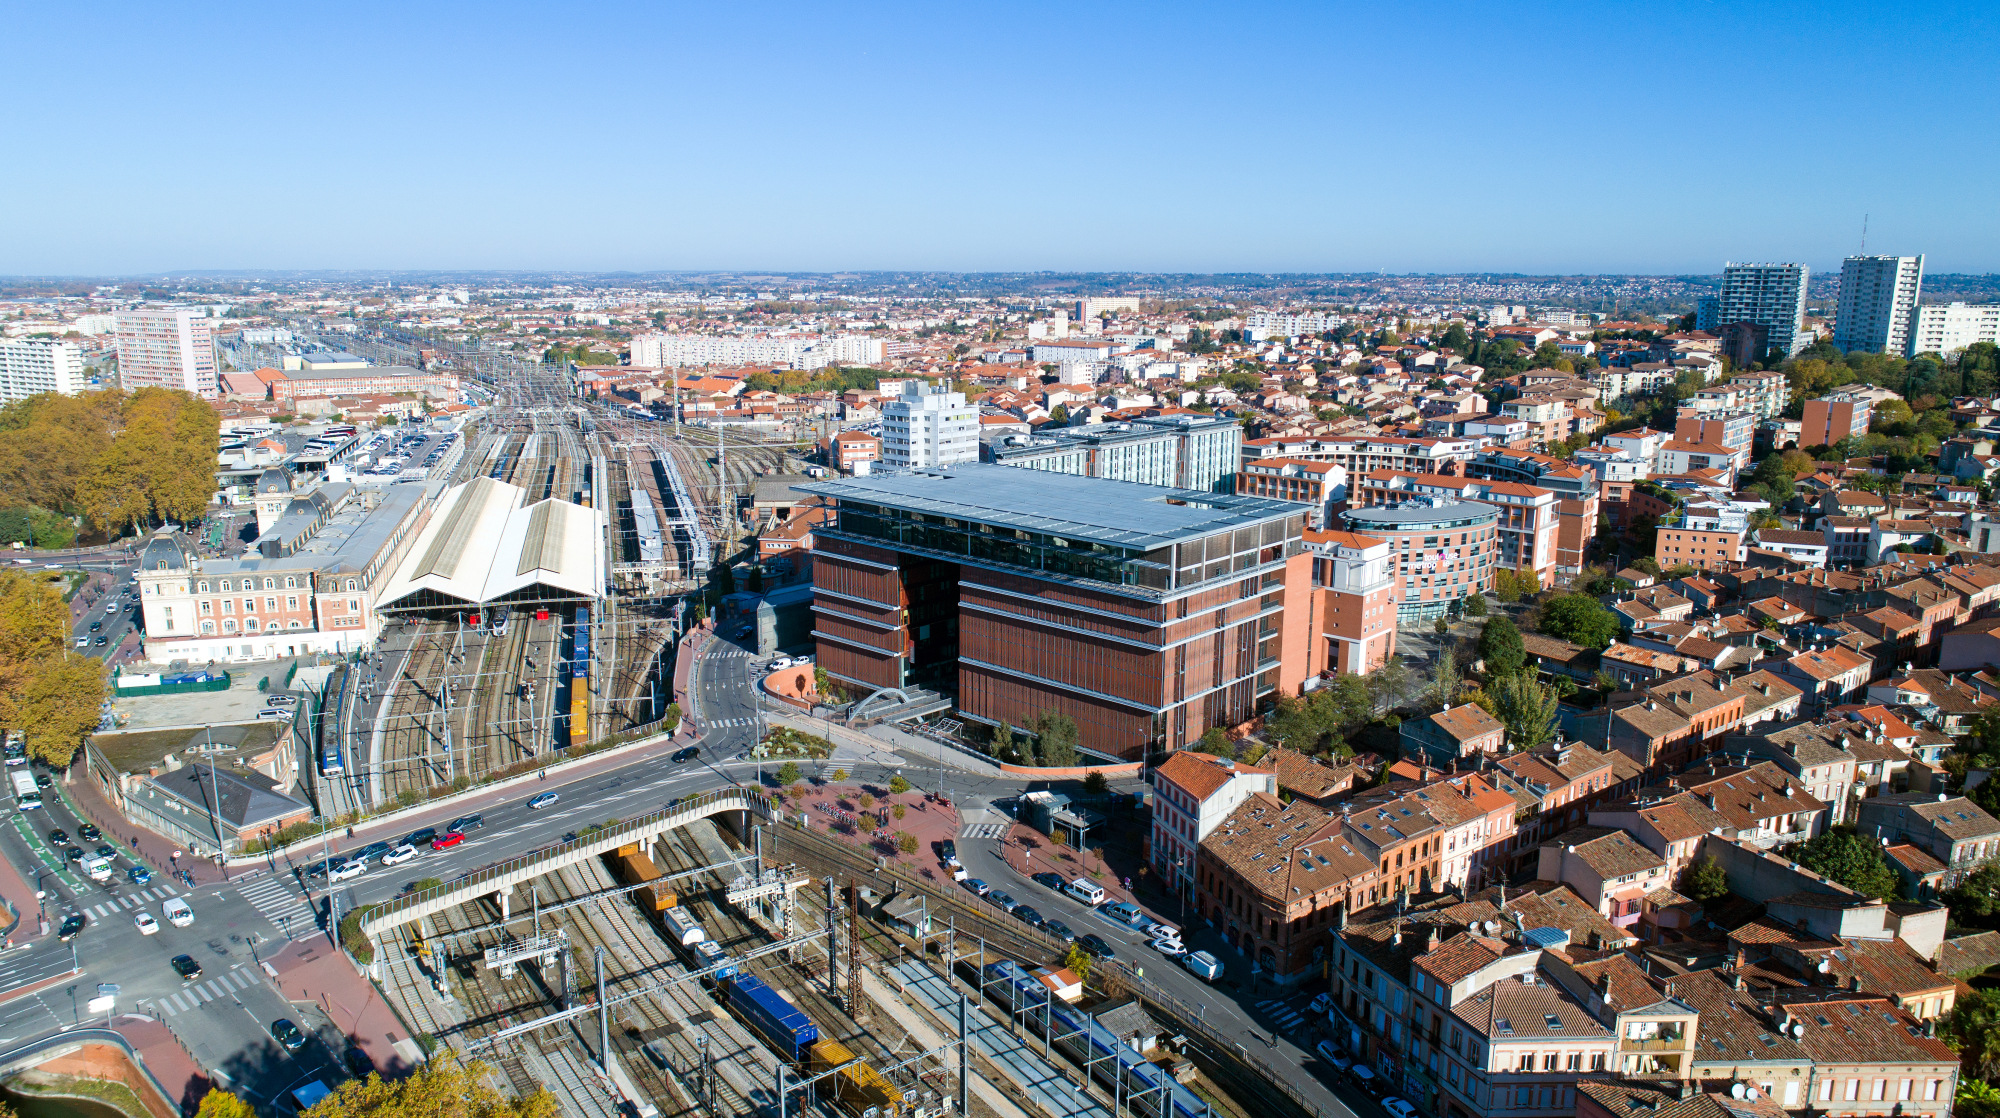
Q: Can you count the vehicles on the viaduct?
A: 9